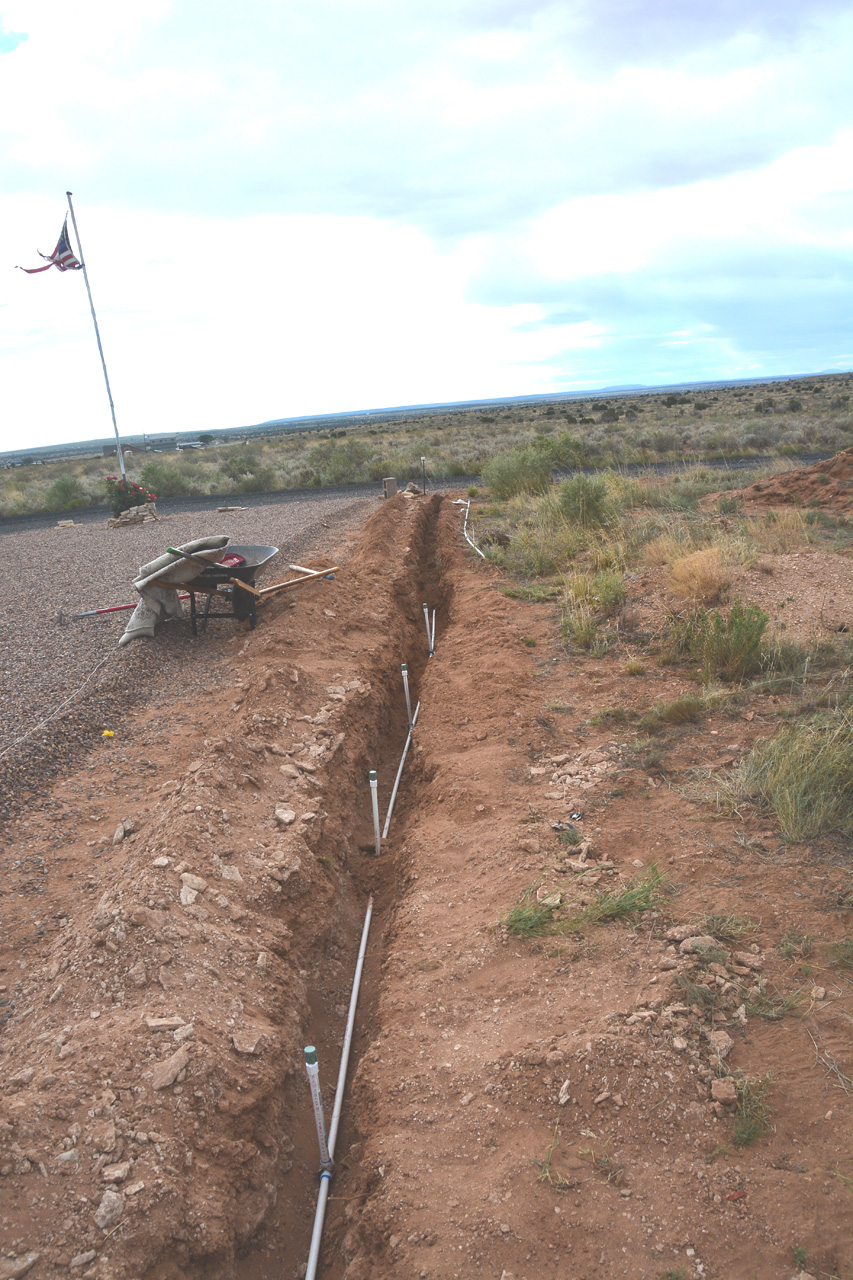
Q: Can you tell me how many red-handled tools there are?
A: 1